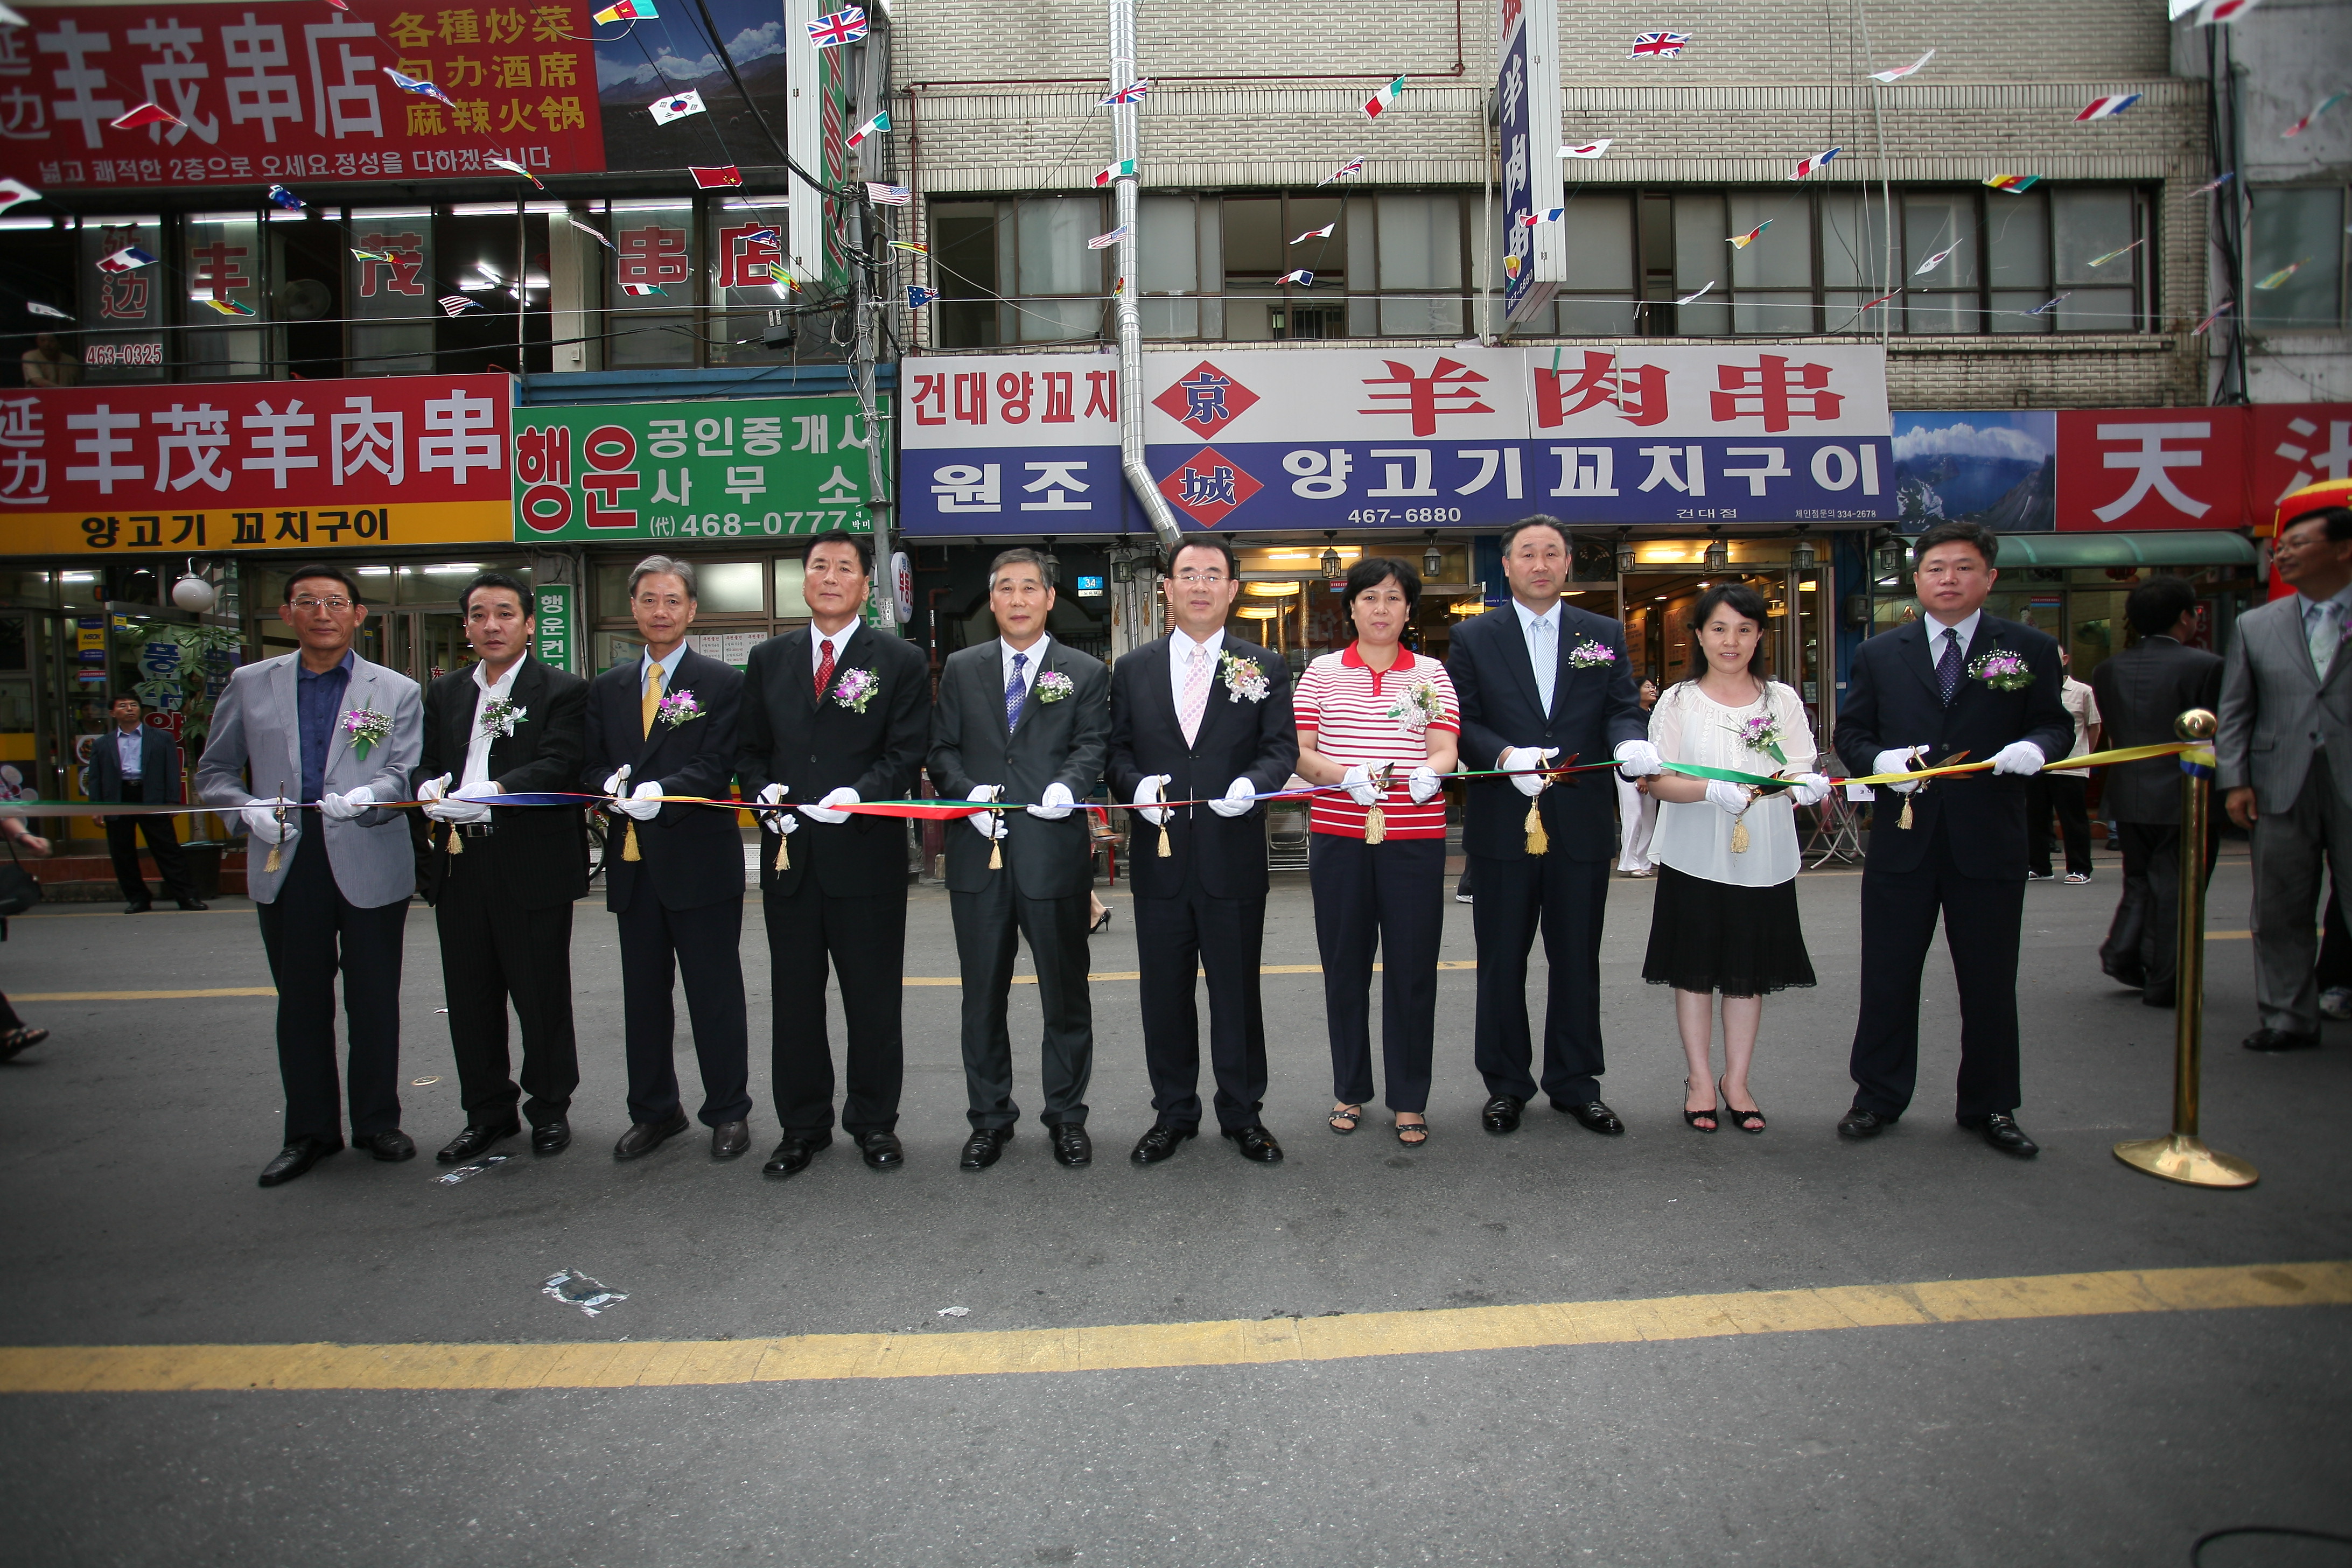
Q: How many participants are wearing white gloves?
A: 10